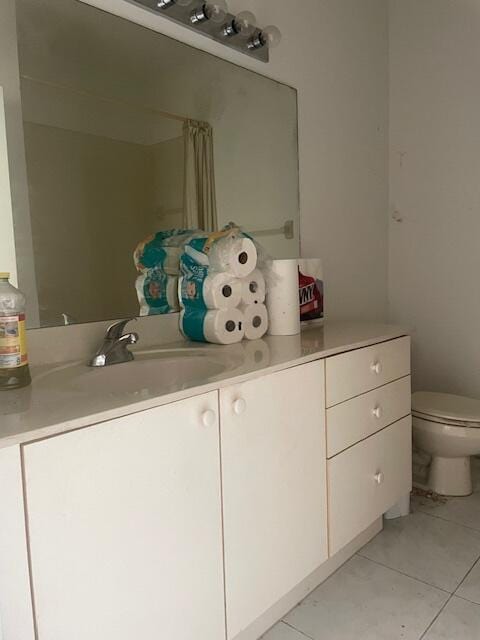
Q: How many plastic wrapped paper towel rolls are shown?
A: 1